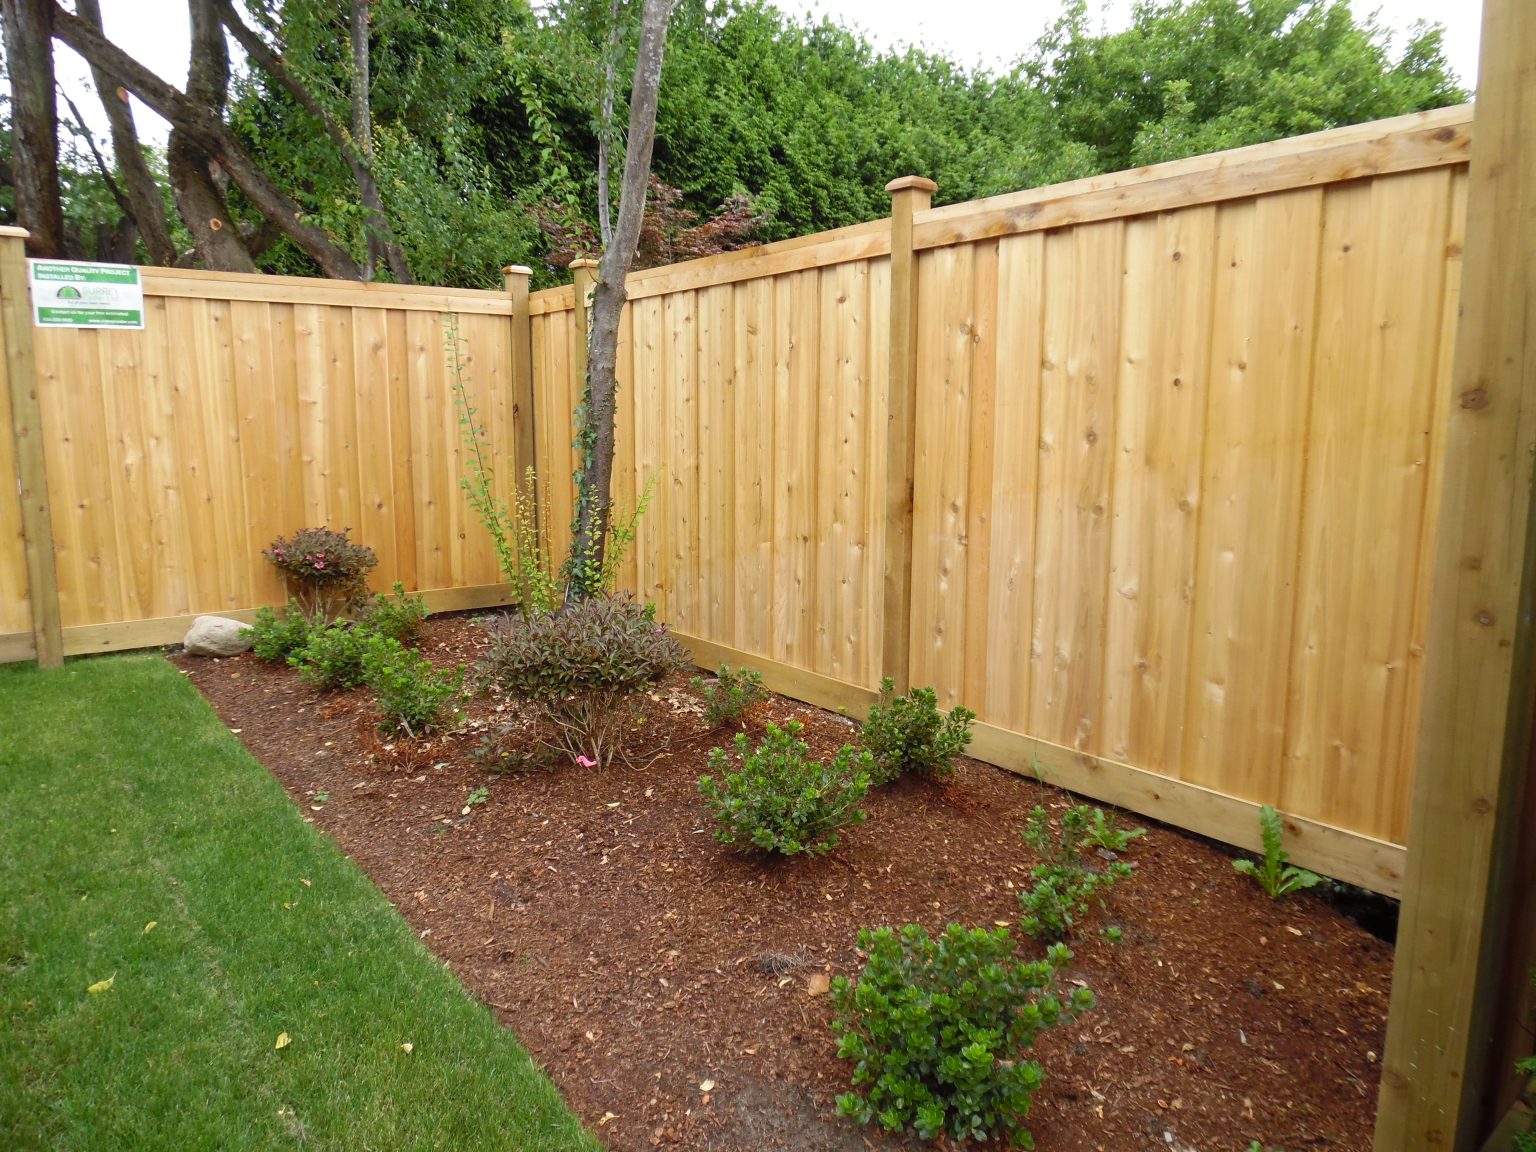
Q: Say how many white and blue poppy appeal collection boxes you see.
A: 0